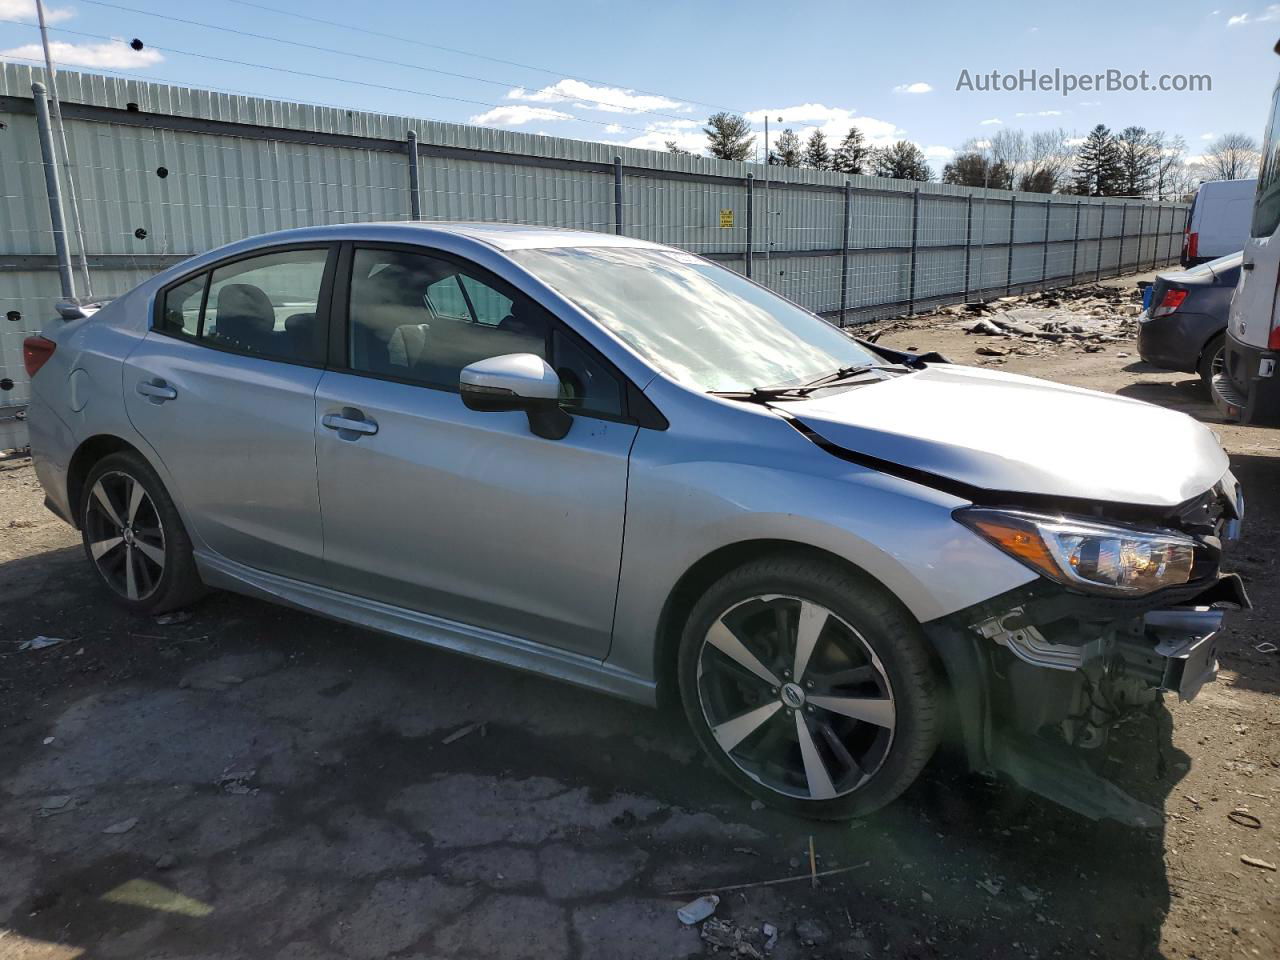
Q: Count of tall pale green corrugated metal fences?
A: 1